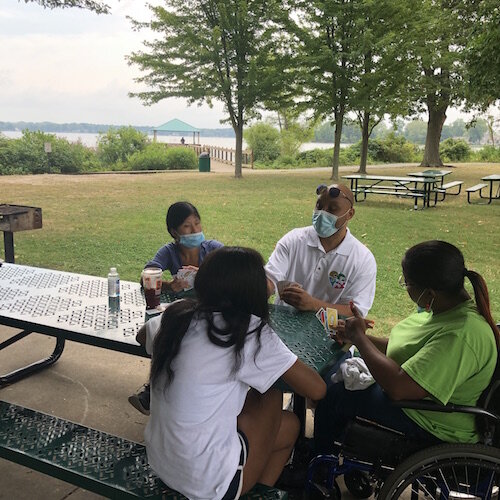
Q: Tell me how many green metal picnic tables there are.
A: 4